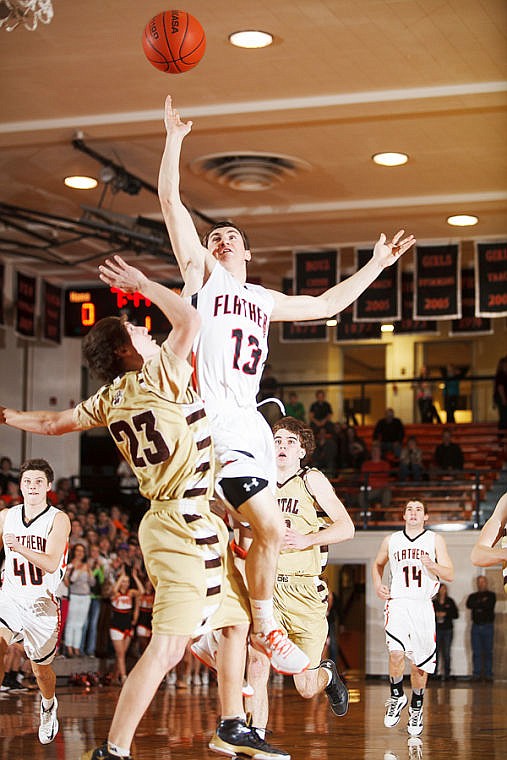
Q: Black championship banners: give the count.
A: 11